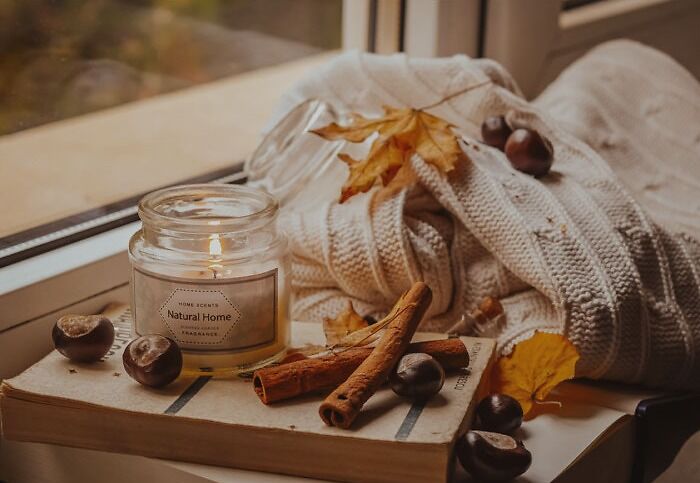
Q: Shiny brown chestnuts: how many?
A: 7